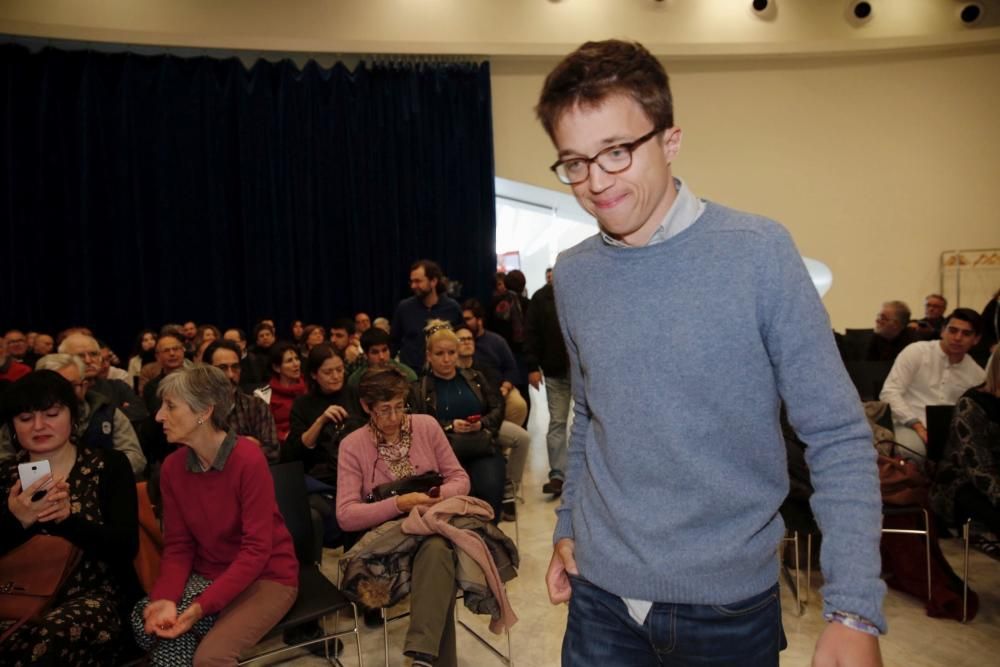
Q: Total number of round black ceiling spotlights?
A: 3